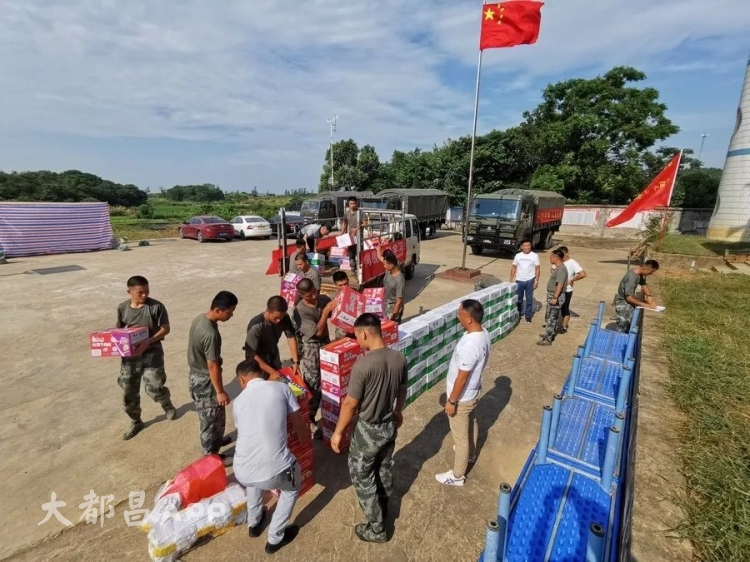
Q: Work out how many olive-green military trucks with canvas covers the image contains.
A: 3